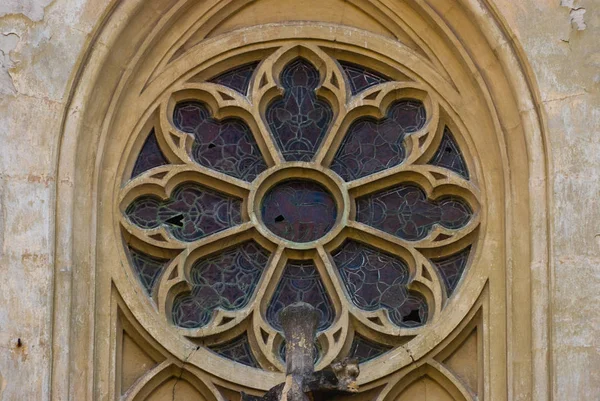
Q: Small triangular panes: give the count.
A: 8